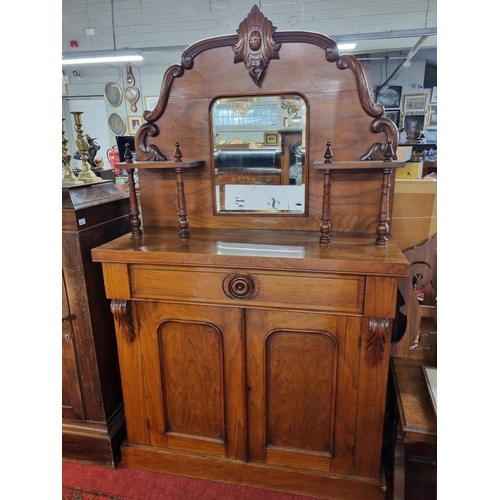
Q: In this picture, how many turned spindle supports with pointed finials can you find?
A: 4